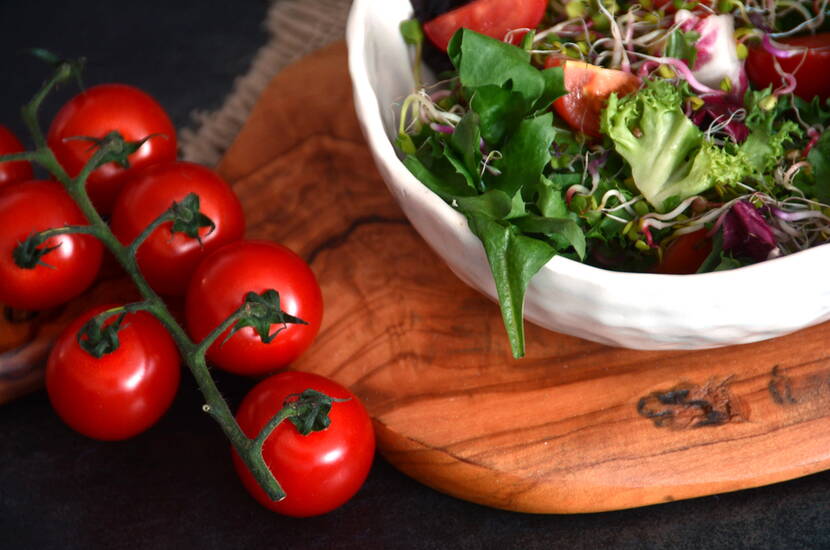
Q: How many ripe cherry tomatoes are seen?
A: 7